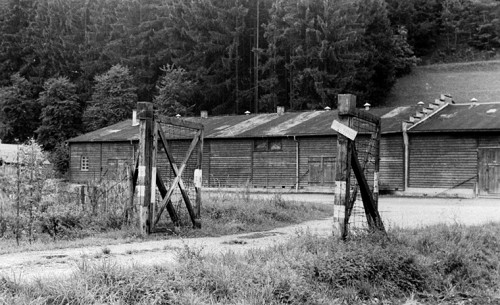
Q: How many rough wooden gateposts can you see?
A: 2